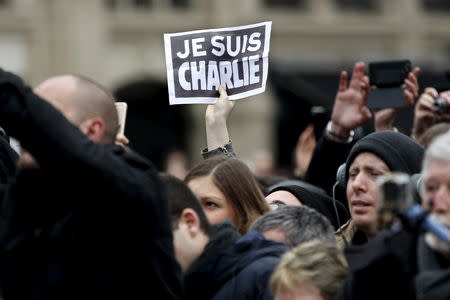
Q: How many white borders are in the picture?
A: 1